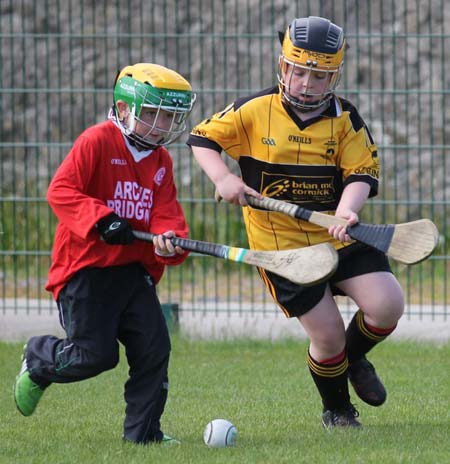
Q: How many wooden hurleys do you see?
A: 2